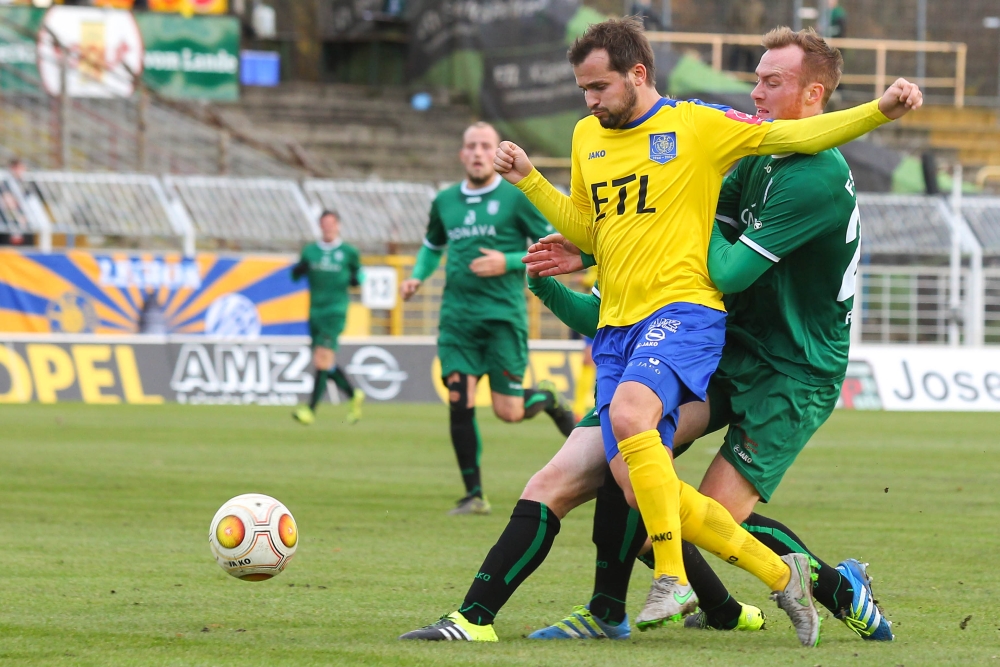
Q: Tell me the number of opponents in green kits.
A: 4